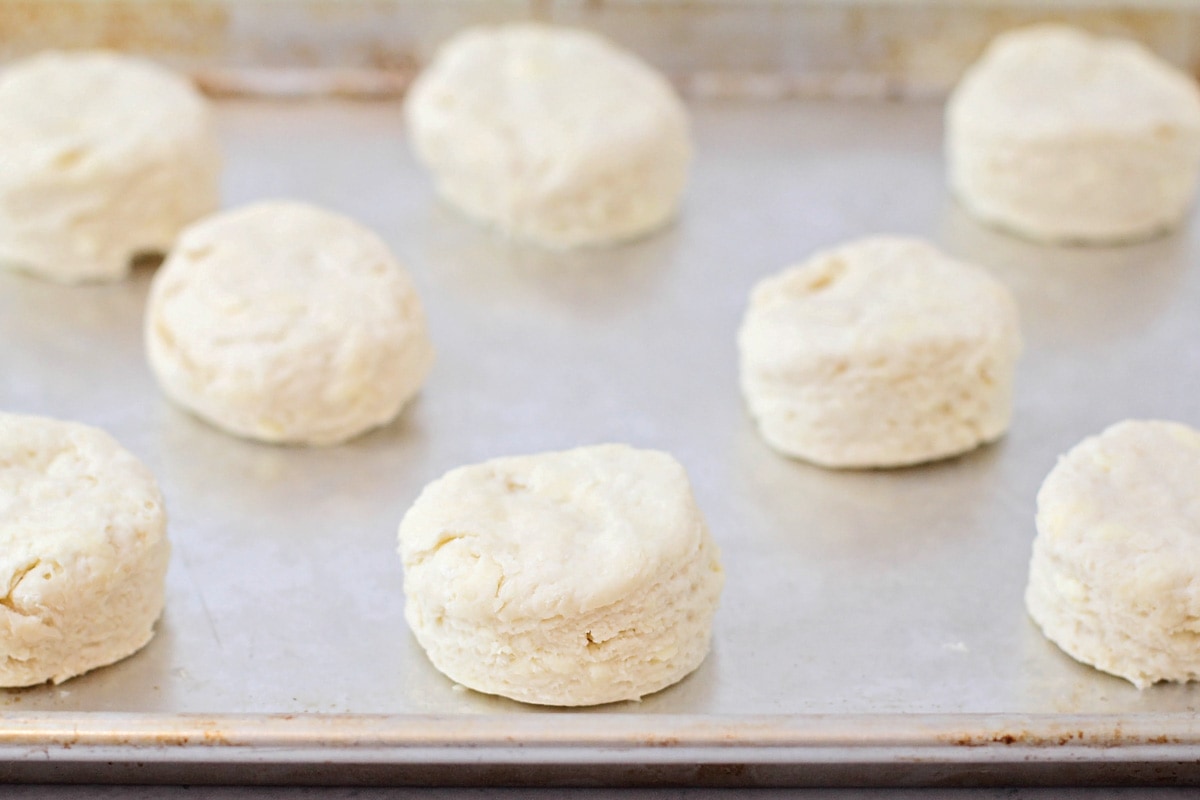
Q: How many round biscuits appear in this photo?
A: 8